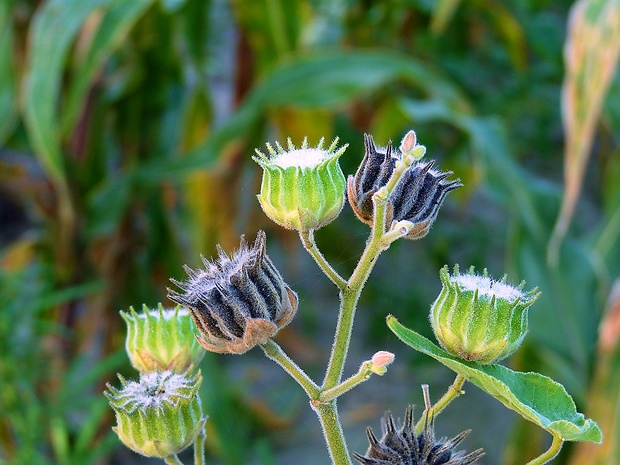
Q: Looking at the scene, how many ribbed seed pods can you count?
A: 7